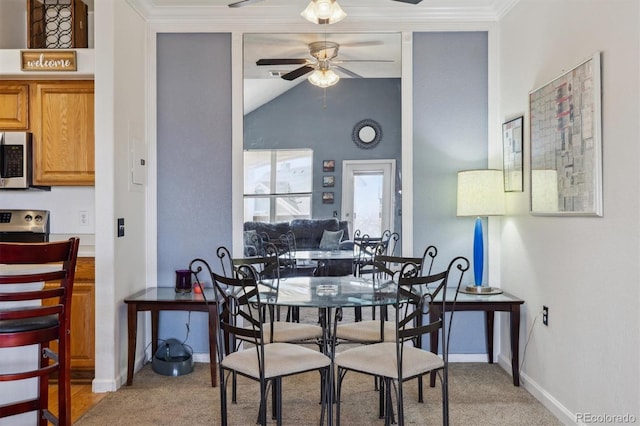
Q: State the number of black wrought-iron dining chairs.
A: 4